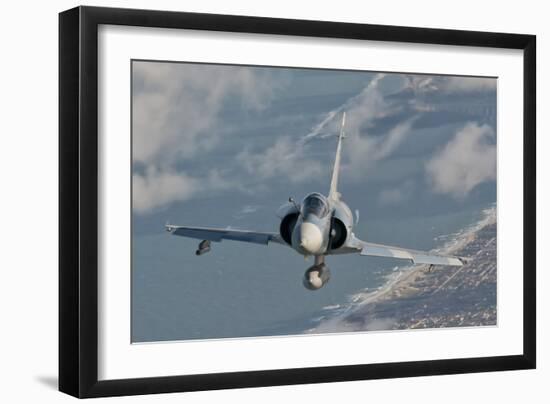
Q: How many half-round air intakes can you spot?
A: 2